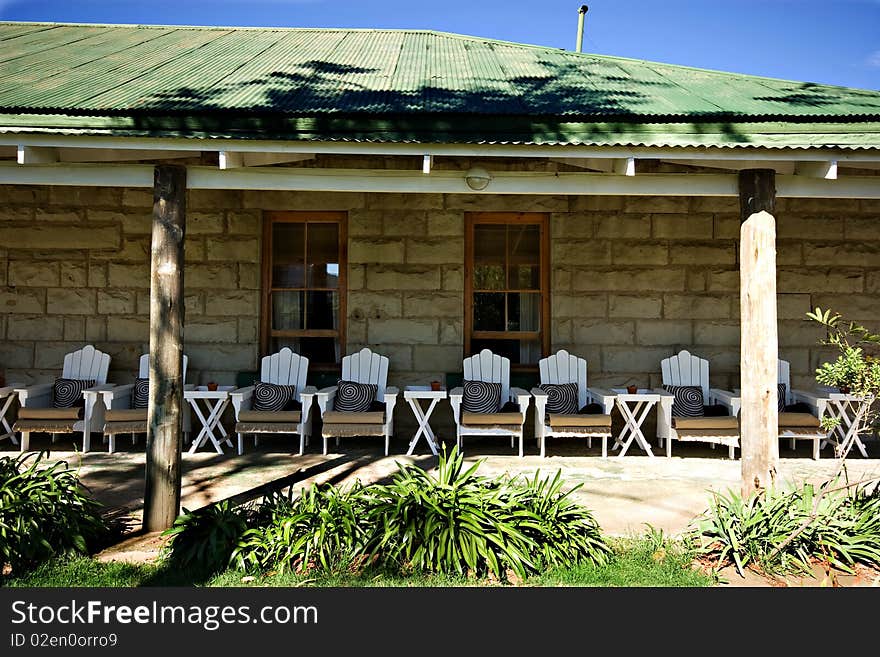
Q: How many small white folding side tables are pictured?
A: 5